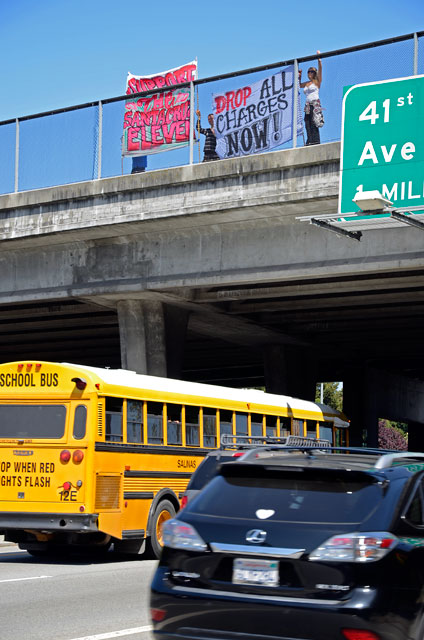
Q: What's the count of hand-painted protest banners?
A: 2